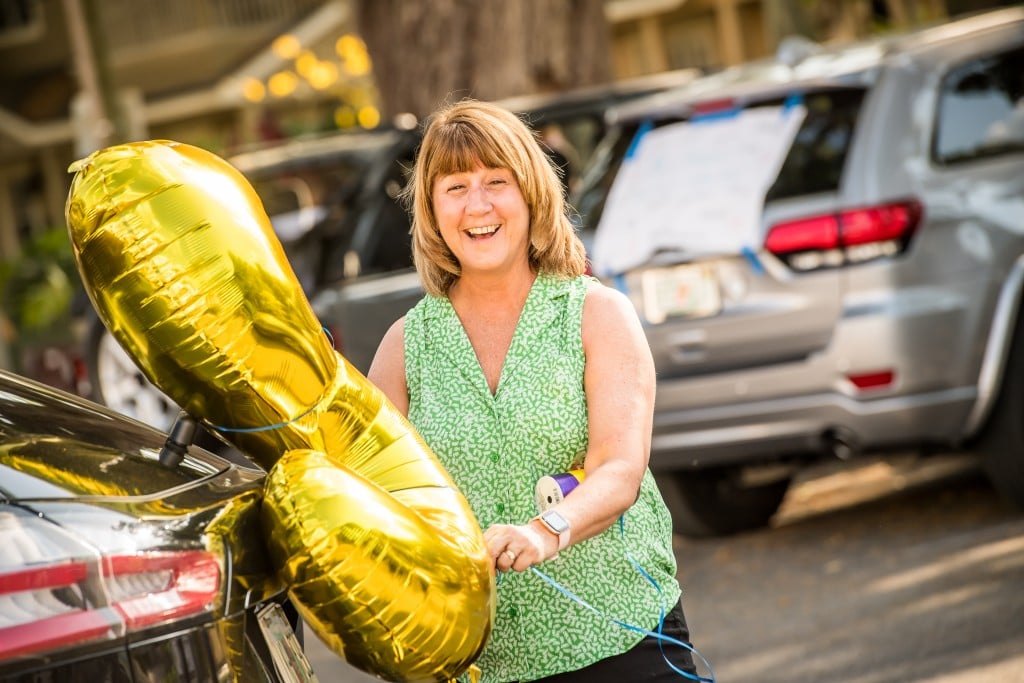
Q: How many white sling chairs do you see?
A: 0